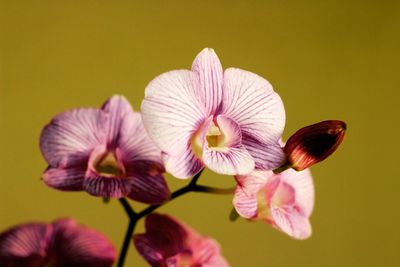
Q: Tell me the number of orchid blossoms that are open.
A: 5